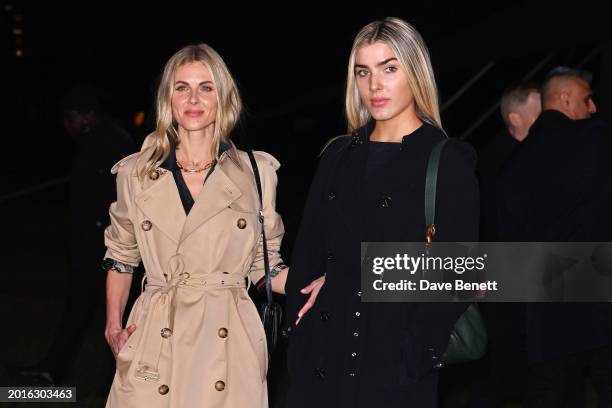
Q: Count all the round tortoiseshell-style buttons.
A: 7